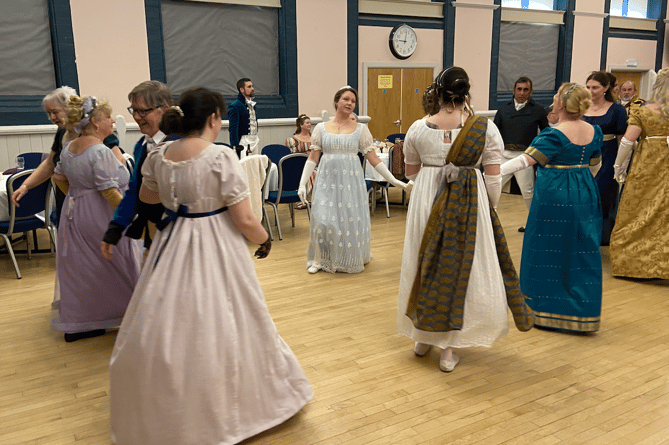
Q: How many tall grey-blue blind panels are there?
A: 3